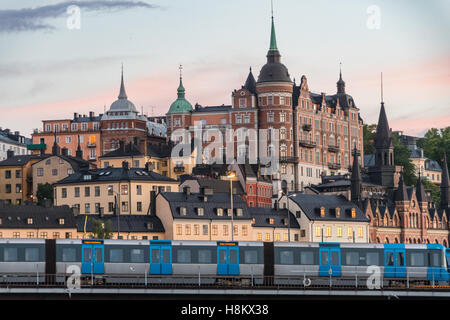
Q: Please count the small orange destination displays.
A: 2